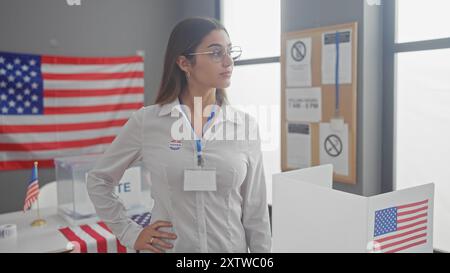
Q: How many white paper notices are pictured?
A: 5